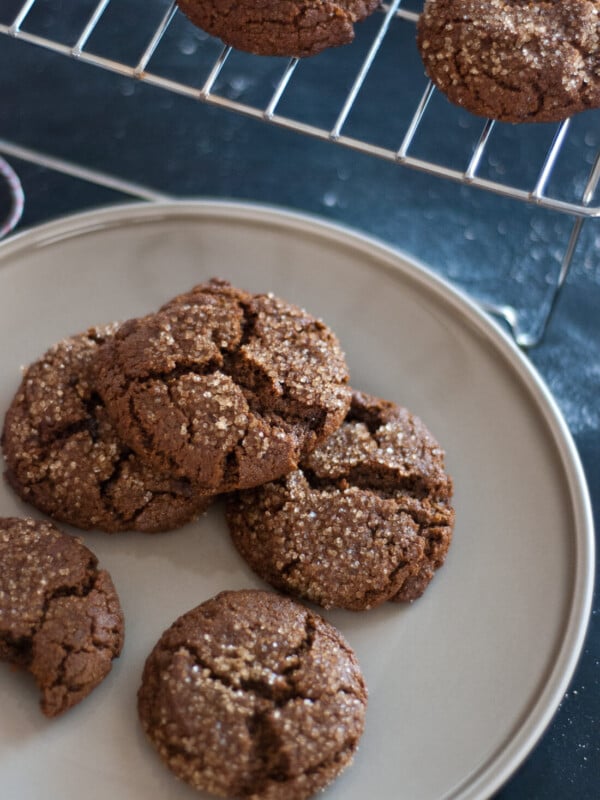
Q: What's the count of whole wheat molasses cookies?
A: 7